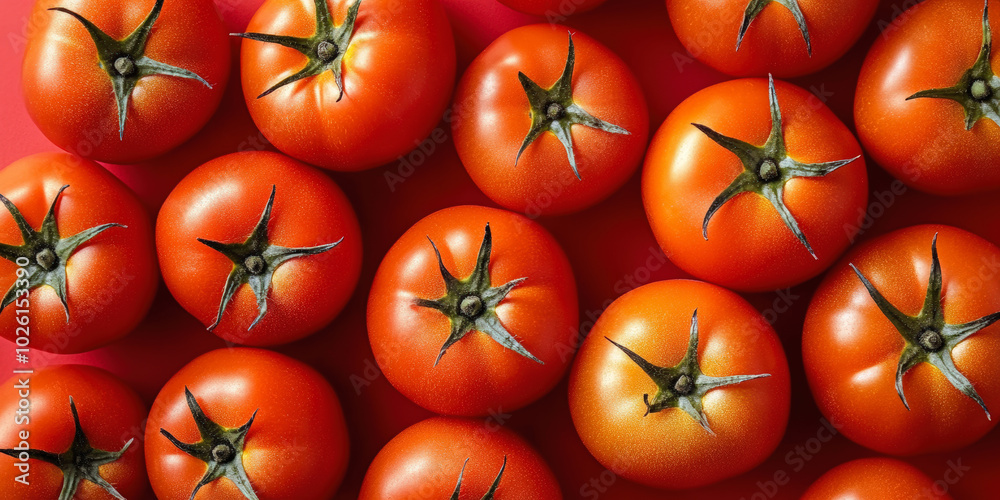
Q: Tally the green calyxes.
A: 14